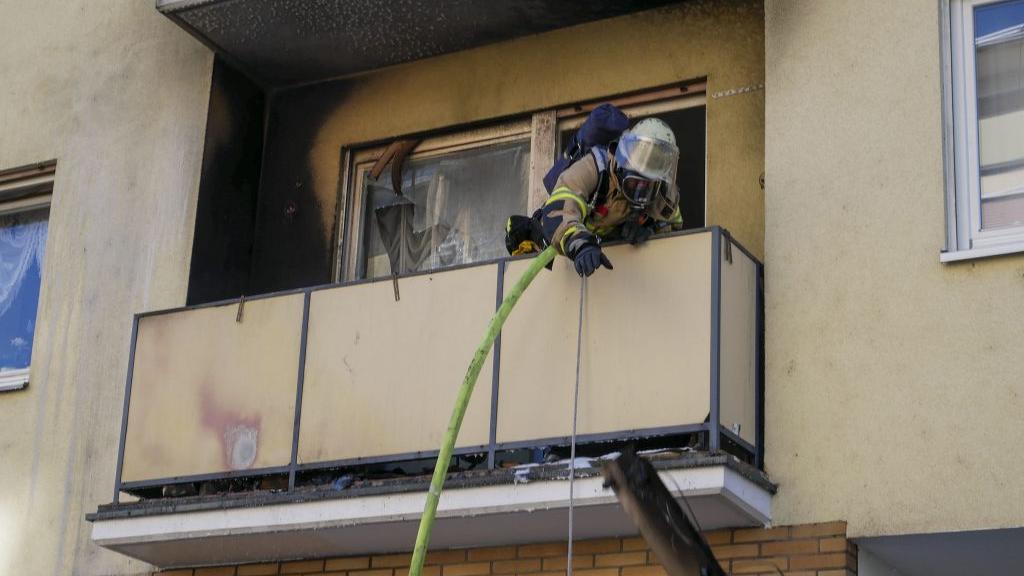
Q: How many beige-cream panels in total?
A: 4